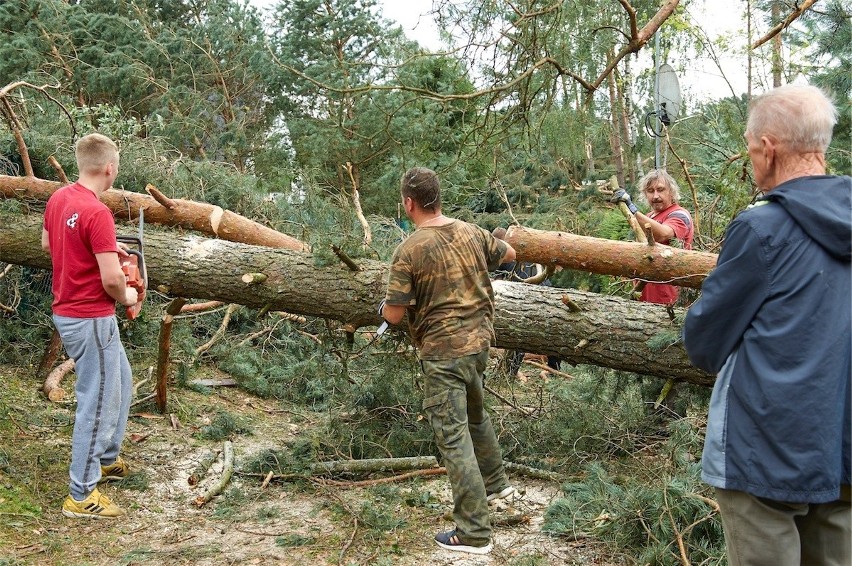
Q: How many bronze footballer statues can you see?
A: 0